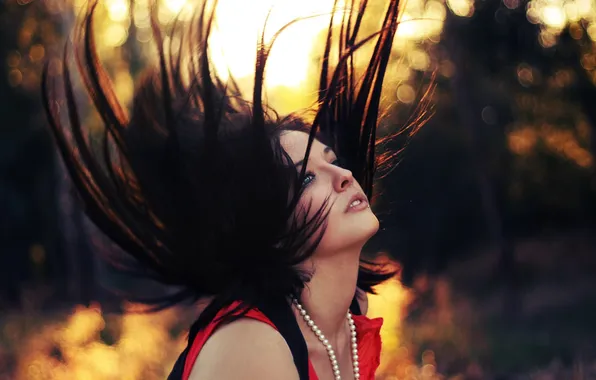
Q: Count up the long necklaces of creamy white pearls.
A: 1